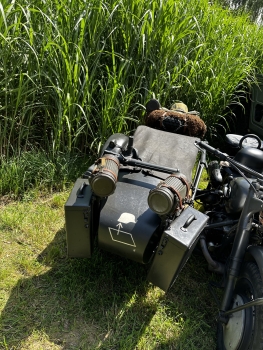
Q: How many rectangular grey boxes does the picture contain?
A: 2